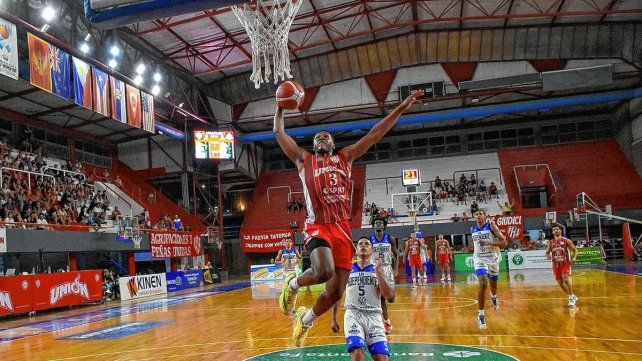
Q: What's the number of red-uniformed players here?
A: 4